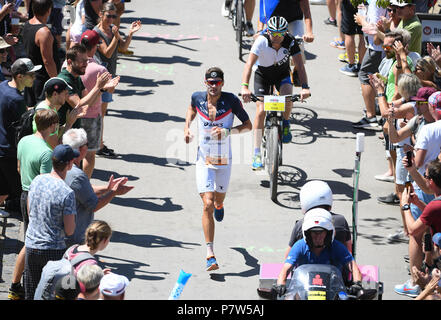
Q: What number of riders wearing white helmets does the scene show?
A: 2